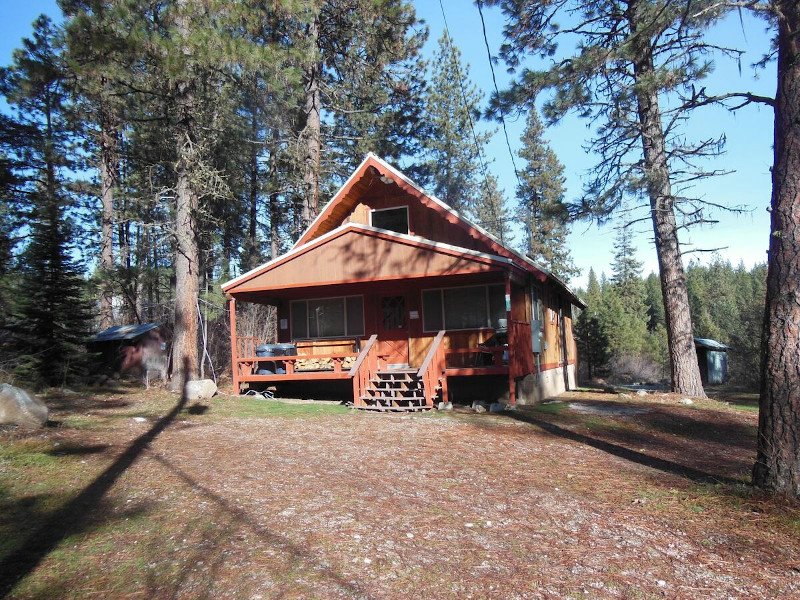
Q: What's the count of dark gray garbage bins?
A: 2